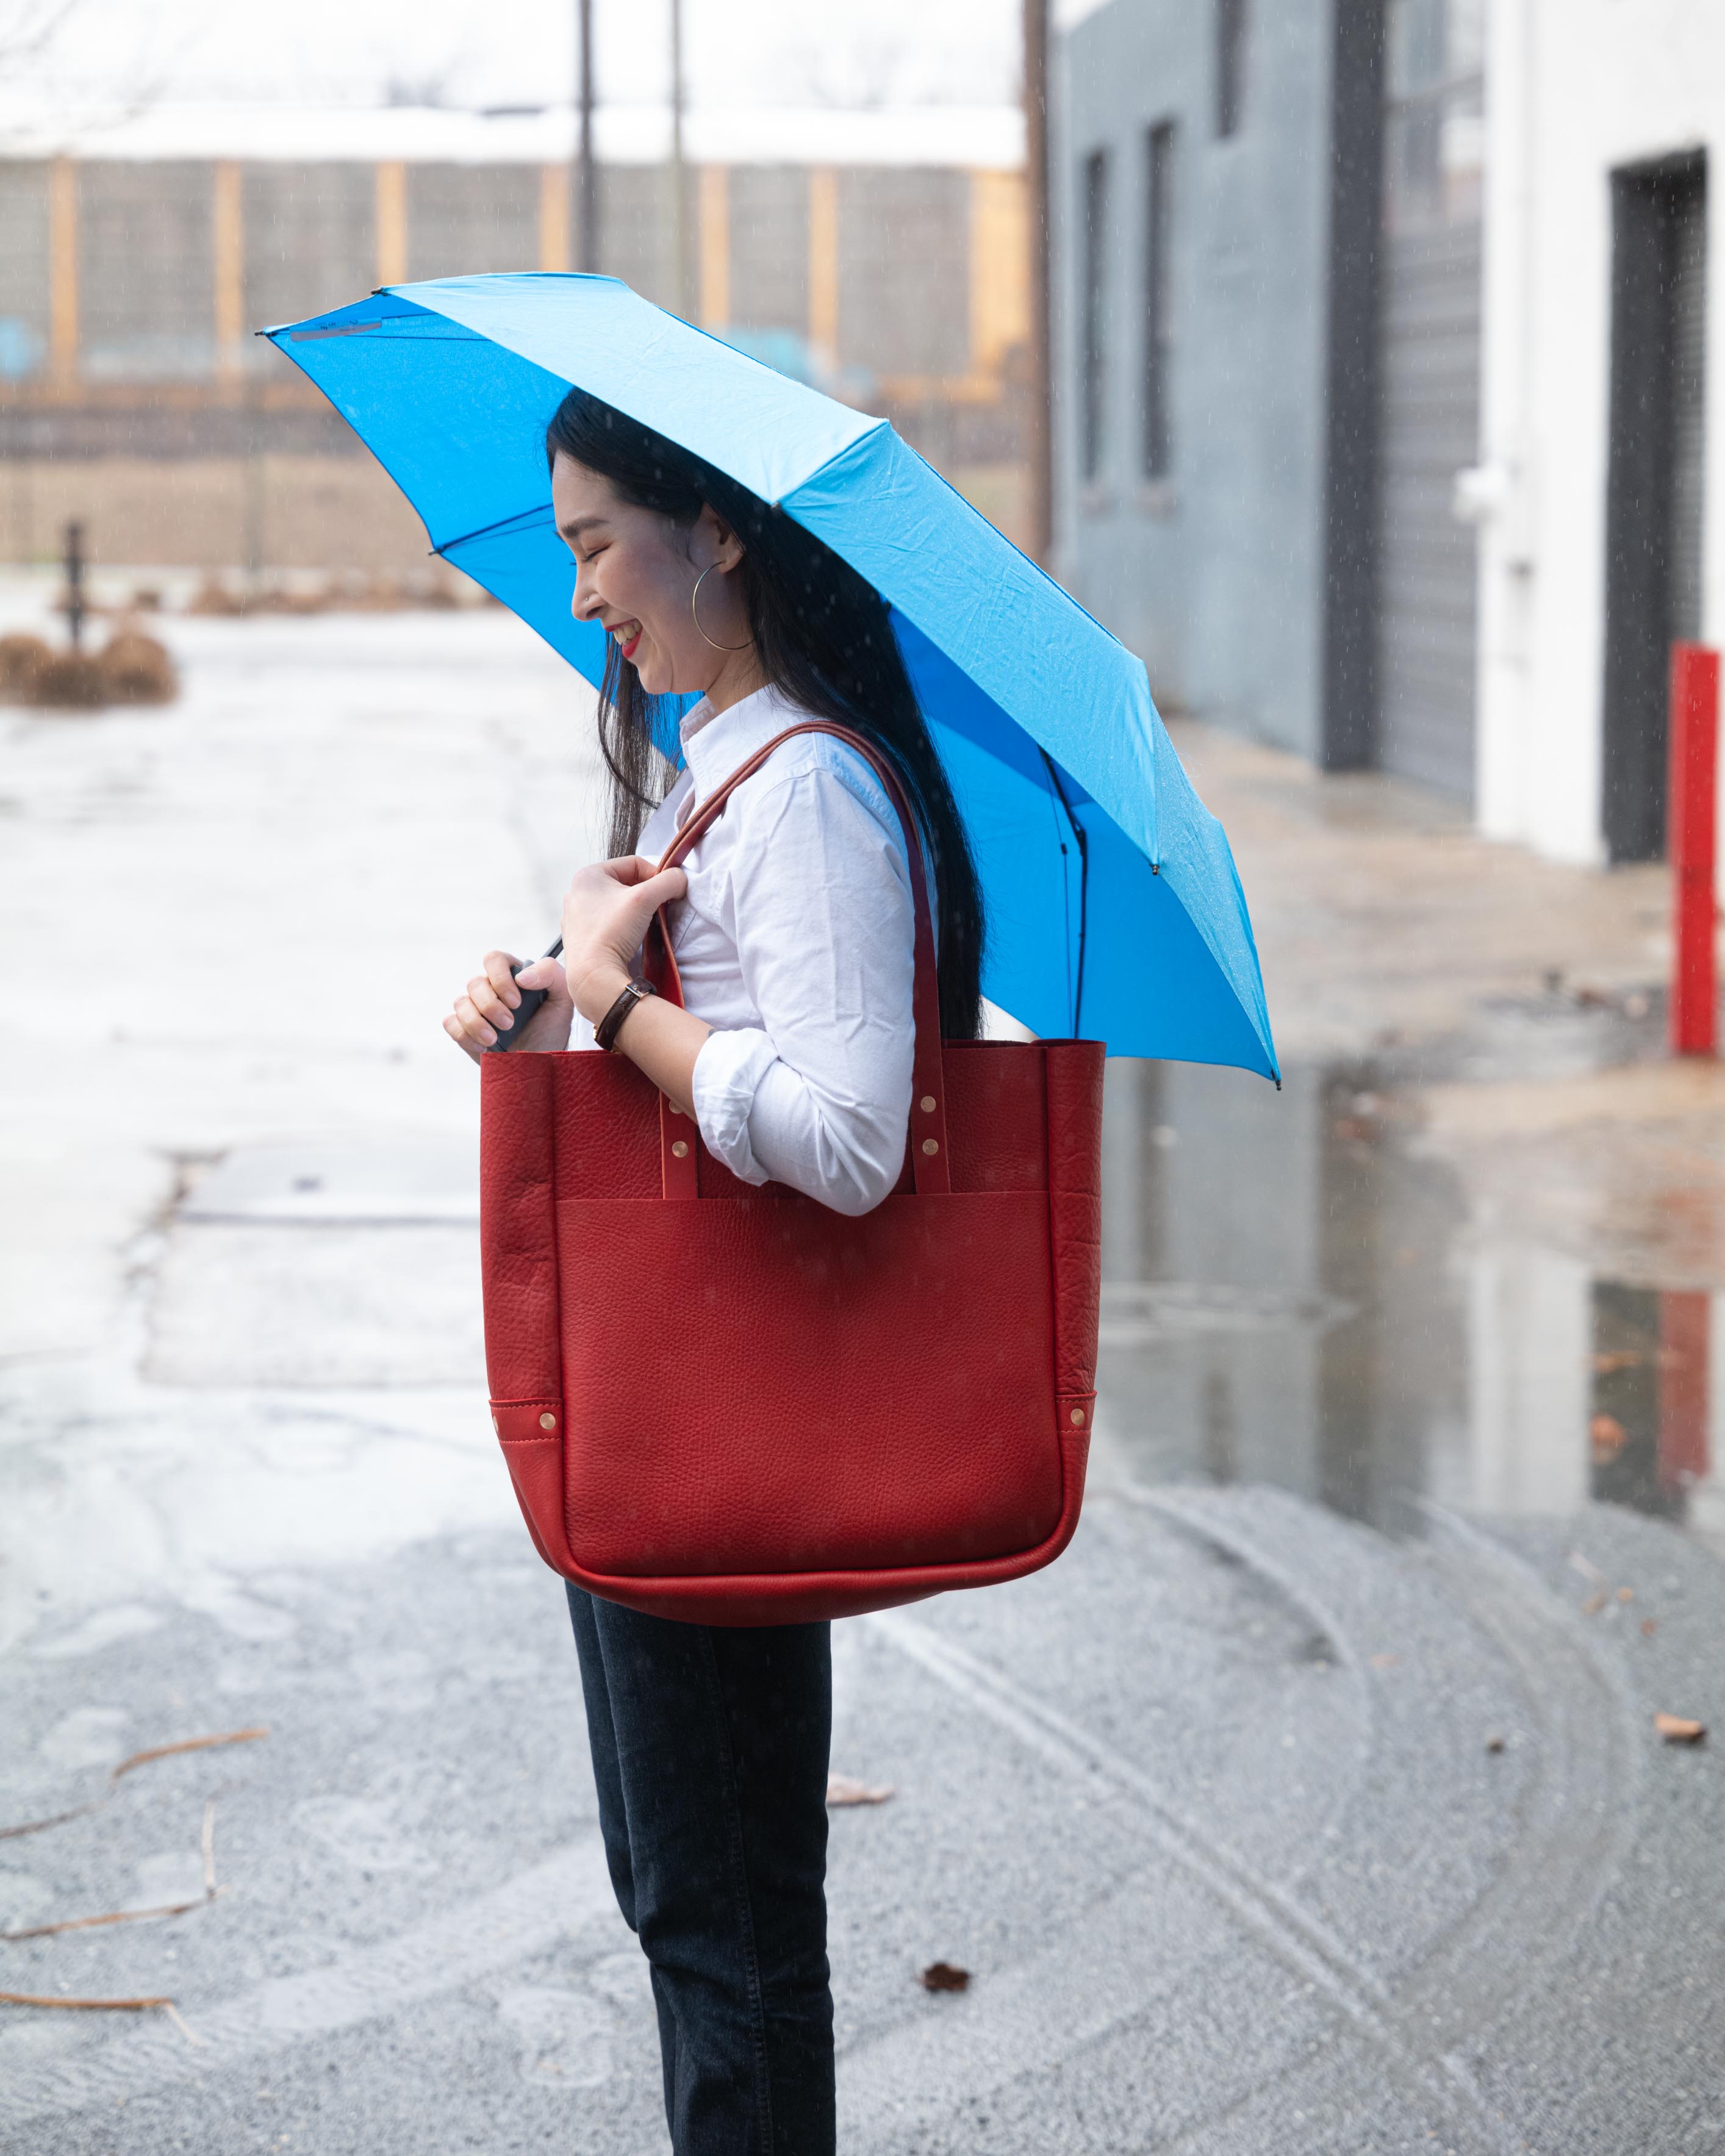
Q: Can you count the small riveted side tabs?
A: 2